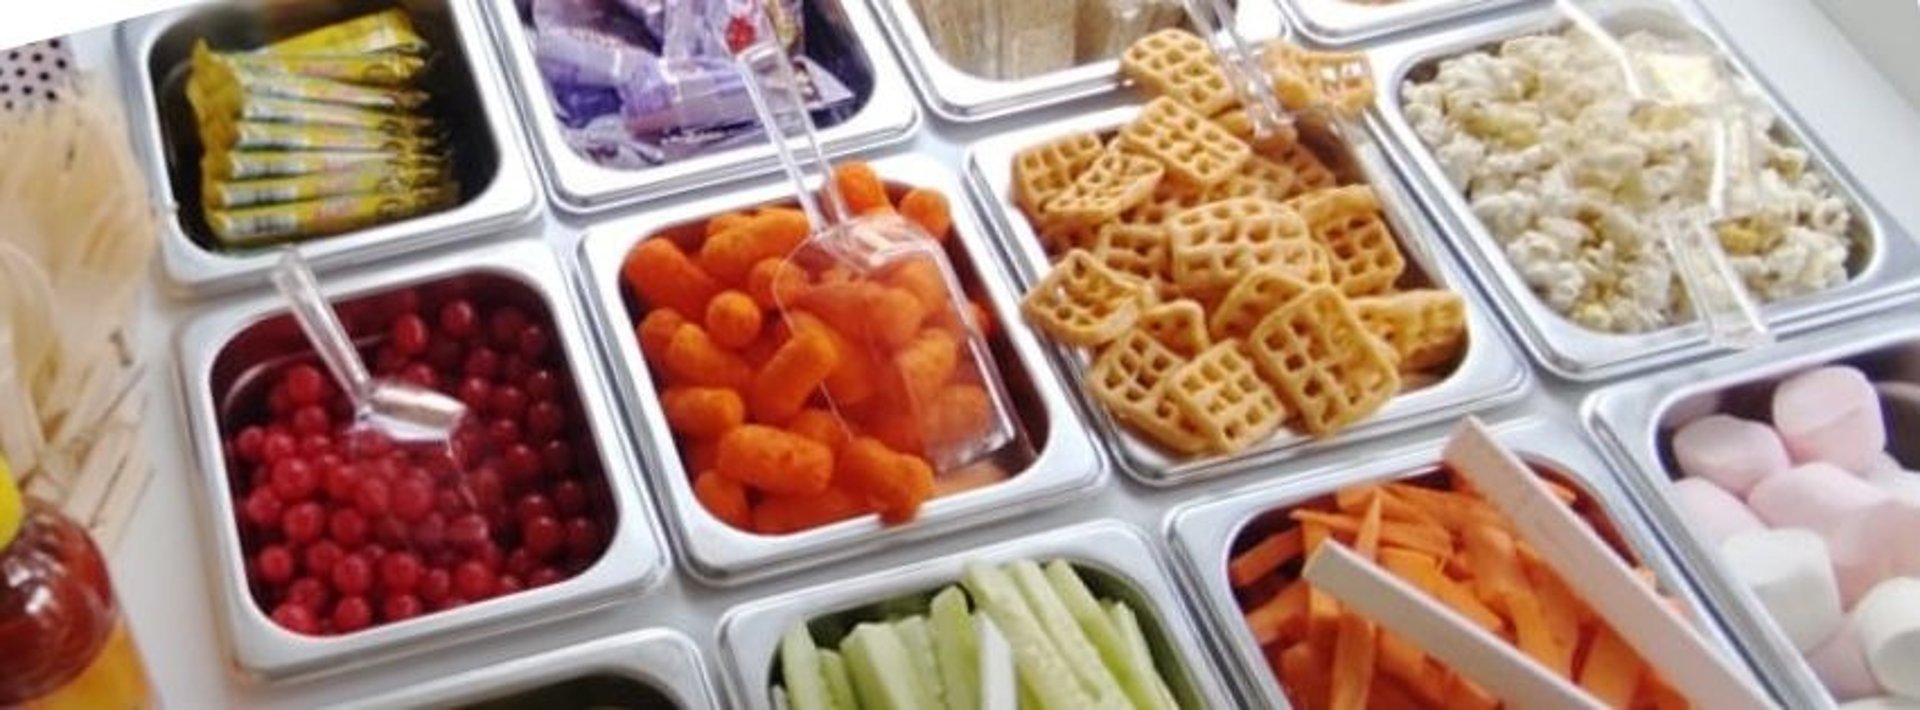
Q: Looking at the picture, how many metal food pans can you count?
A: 12